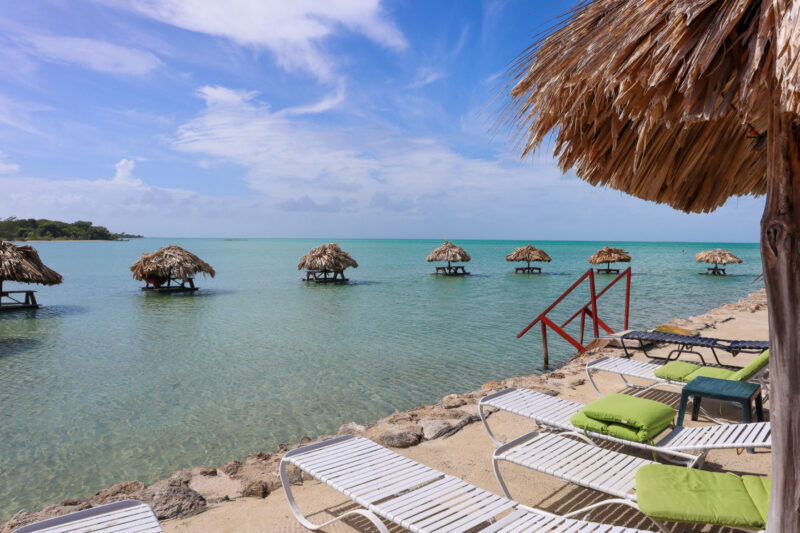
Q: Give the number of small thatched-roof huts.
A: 7